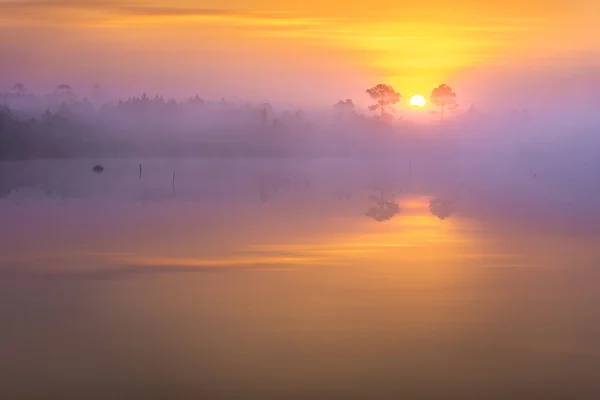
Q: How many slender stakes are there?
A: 2